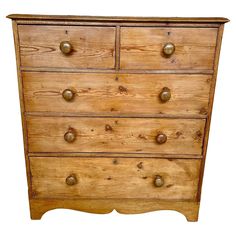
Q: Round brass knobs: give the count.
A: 8